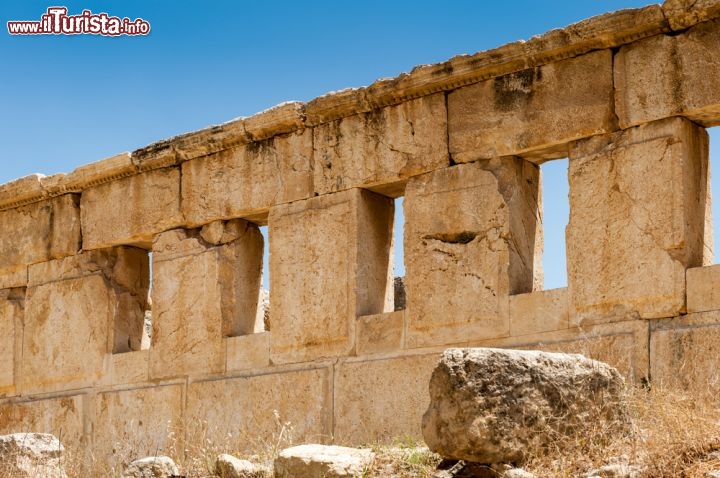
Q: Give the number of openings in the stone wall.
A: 5